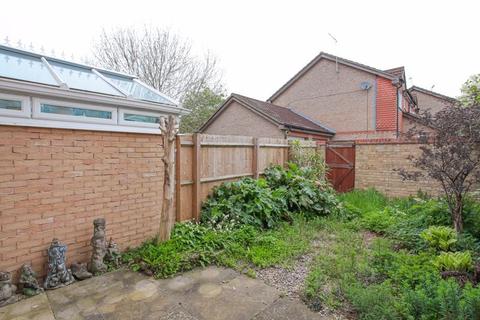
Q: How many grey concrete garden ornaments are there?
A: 6